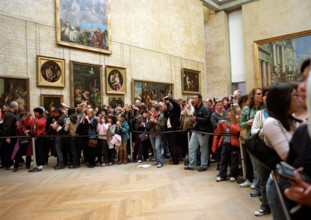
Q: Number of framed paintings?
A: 10